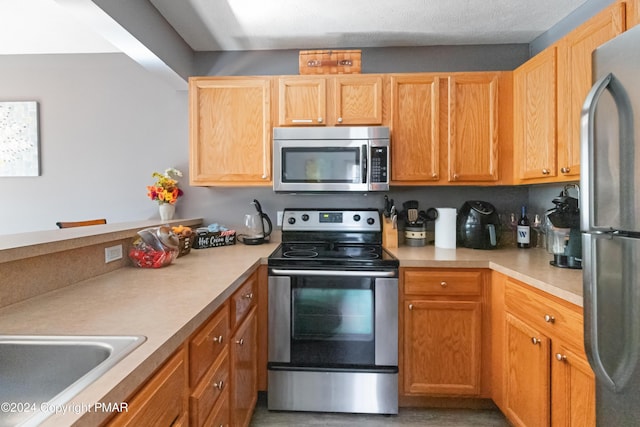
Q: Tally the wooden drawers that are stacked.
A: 3